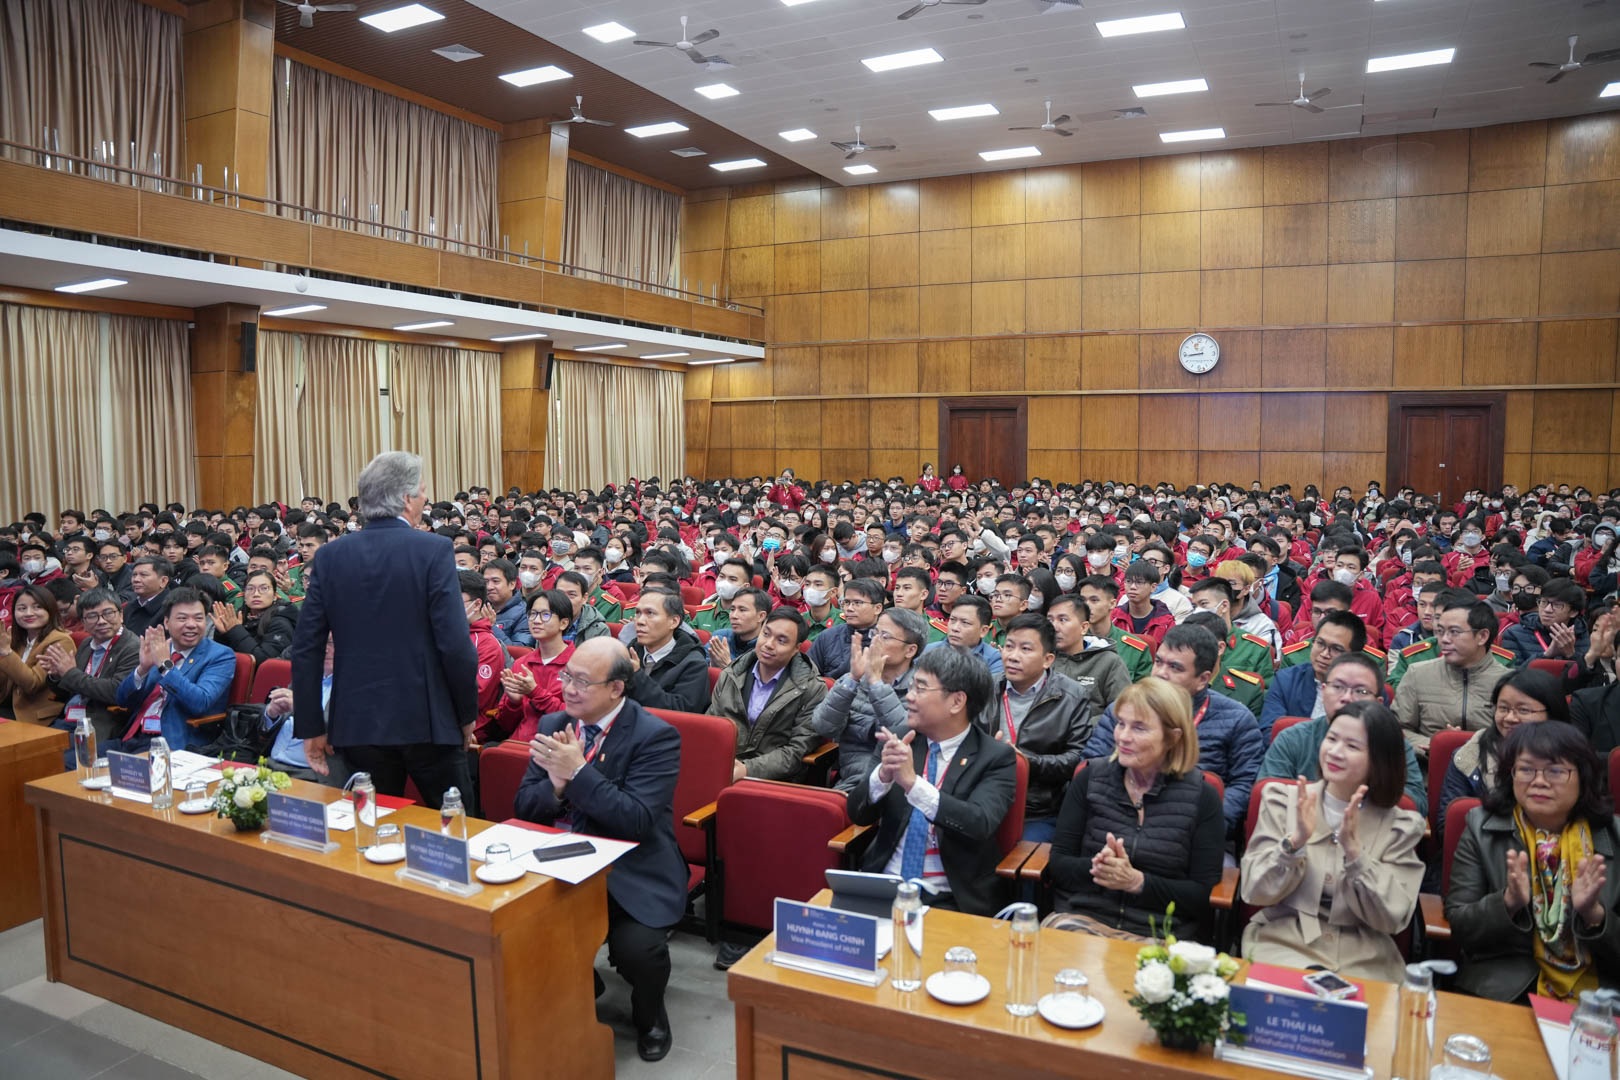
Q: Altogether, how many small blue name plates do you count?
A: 5